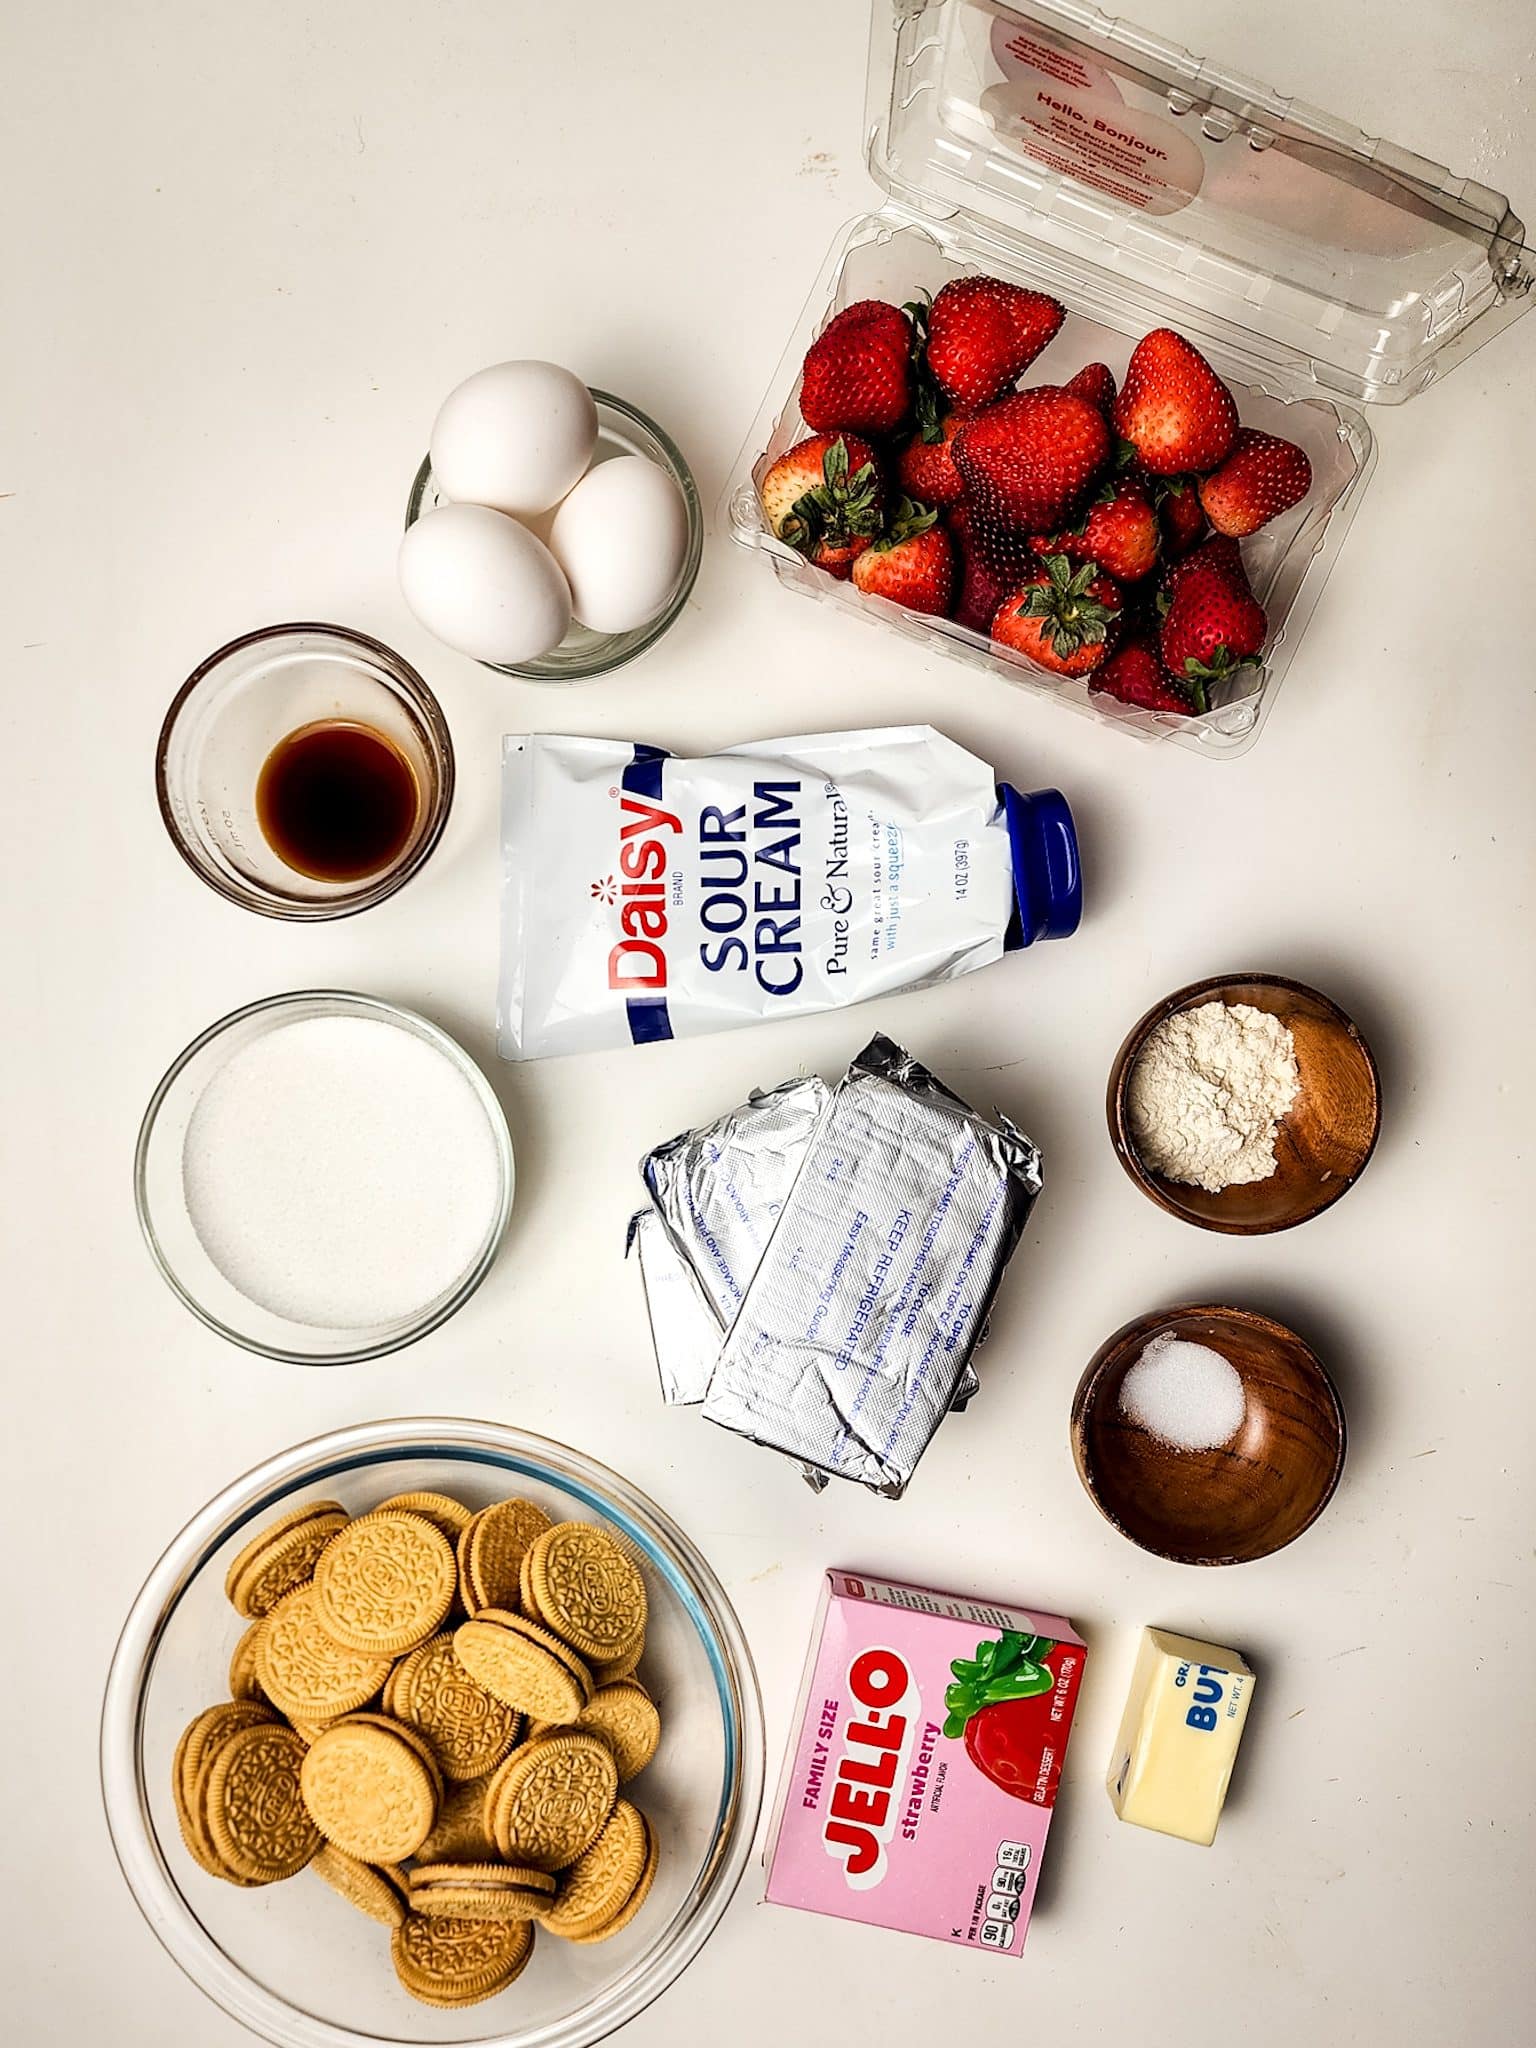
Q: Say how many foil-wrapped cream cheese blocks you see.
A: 3